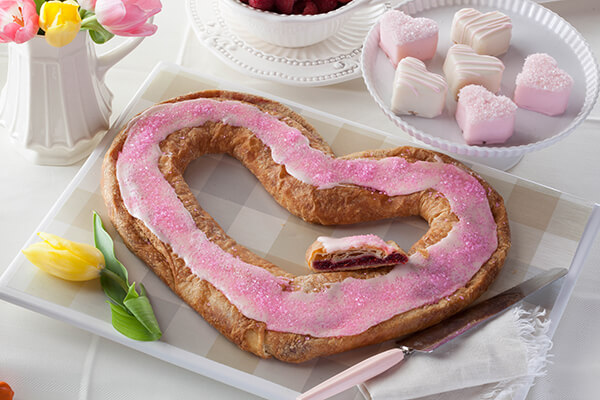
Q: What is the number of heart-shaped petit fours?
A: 6